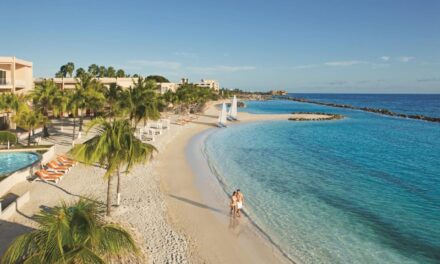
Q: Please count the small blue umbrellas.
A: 0